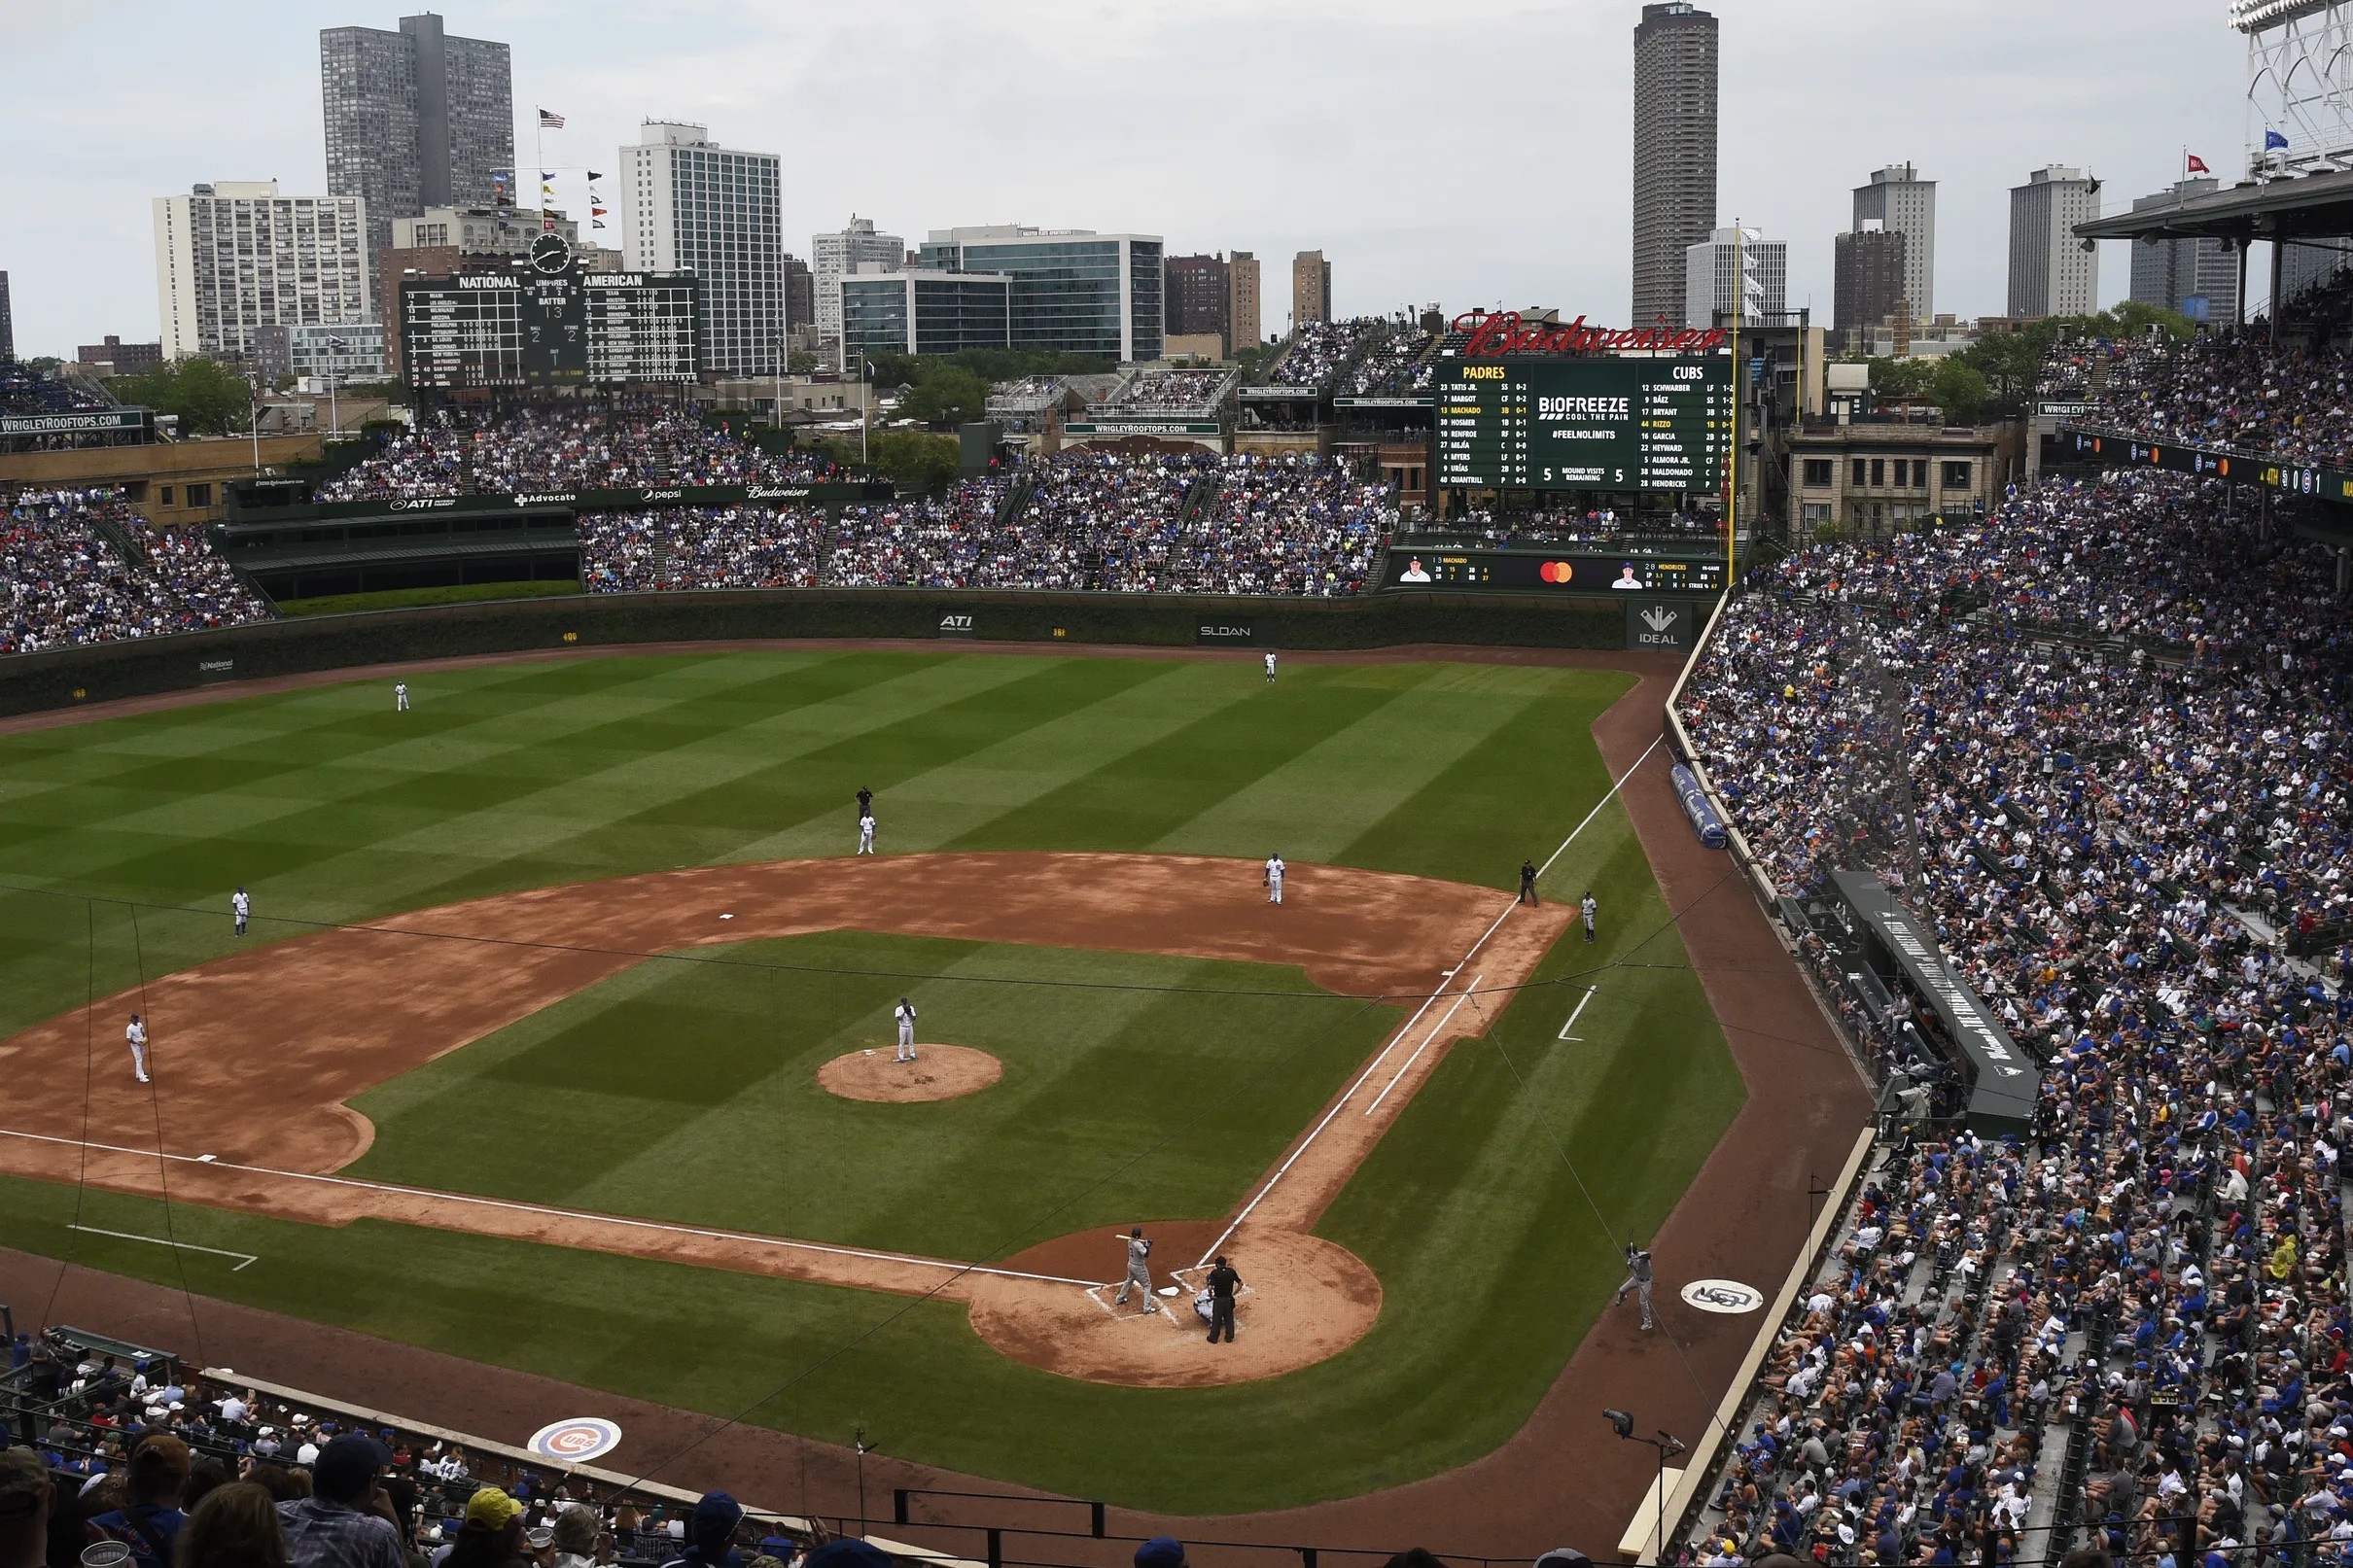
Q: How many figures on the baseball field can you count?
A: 14